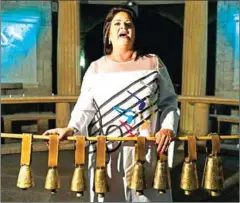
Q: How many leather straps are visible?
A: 8